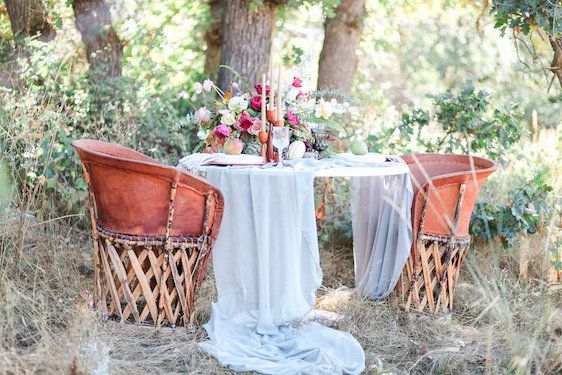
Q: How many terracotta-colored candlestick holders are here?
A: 3